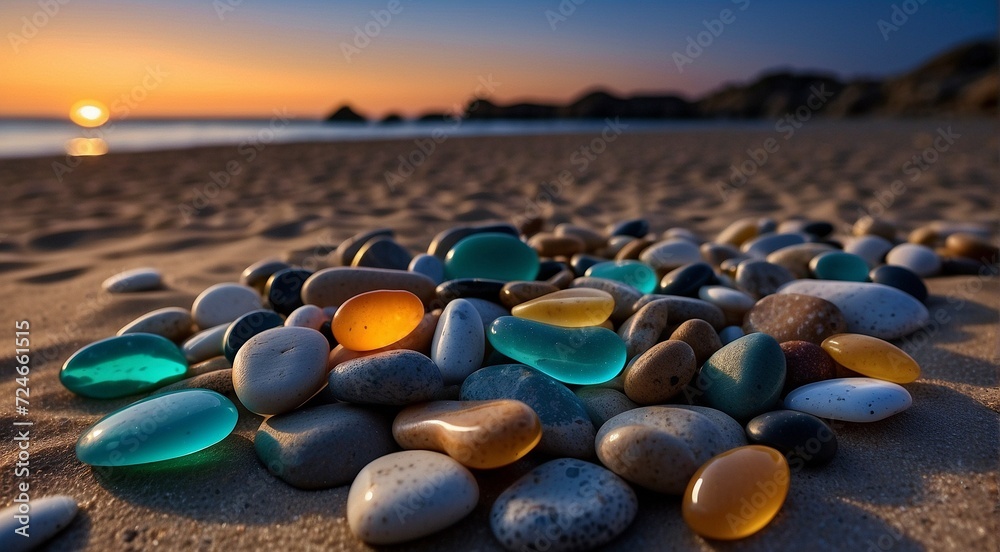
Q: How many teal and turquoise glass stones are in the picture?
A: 6